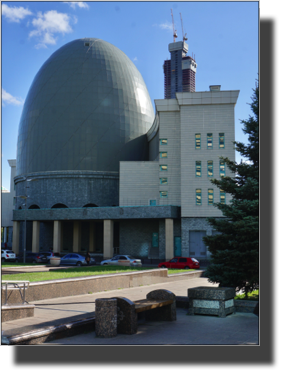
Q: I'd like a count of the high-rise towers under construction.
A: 1